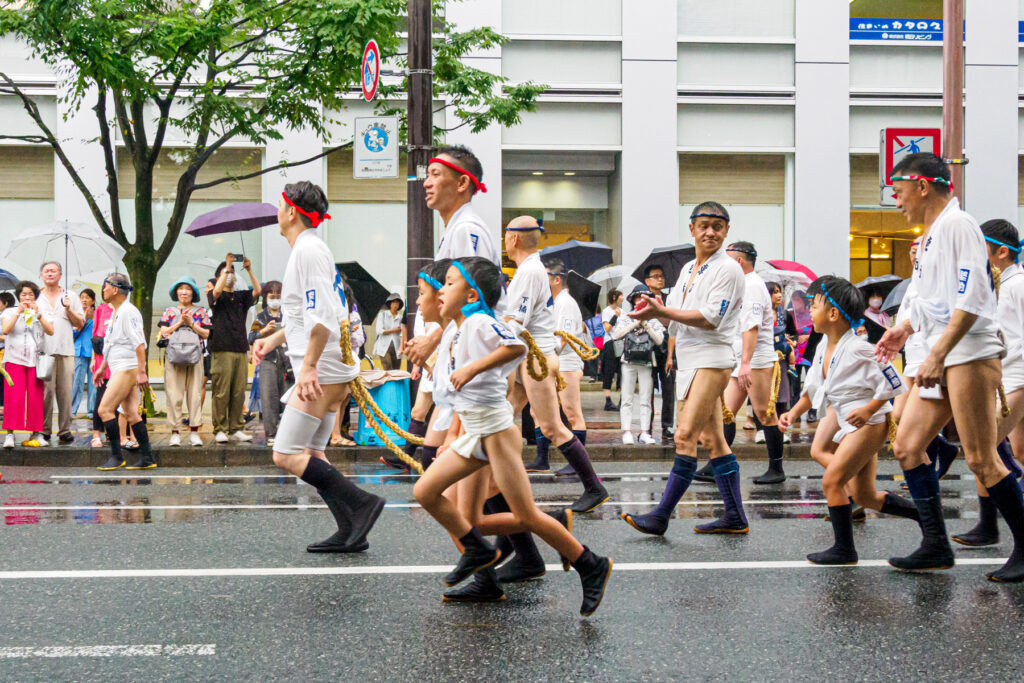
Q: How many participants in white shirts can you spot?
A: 13